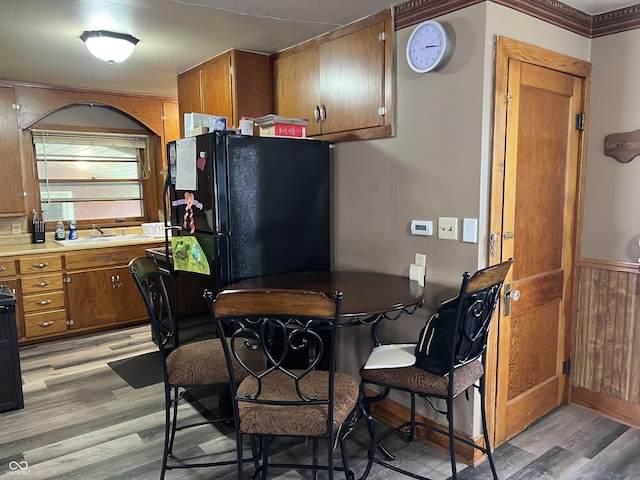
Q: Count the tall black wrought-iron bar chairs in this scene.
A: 3